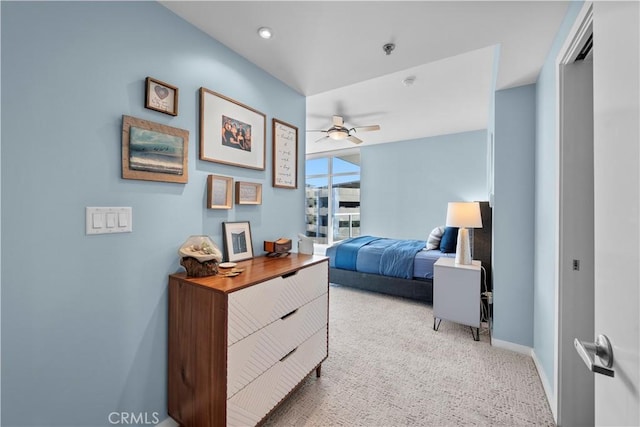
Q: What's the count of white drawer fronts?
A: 3